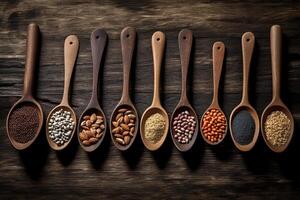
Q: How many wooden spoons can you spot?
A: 9